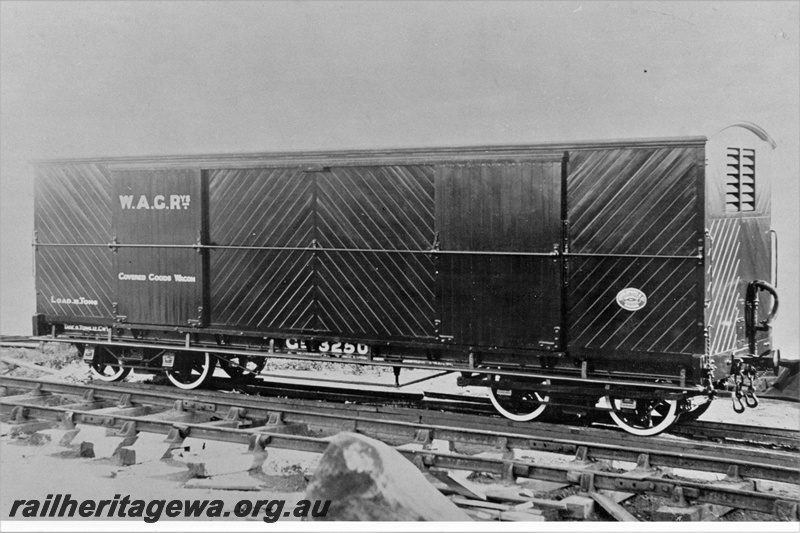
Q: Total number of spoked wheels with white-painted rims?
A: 4